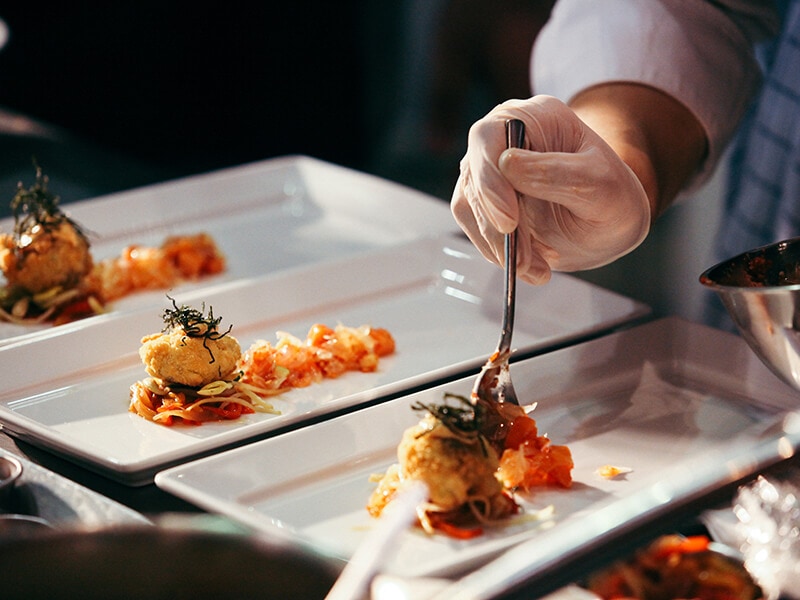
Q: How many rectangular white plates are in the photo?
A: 3